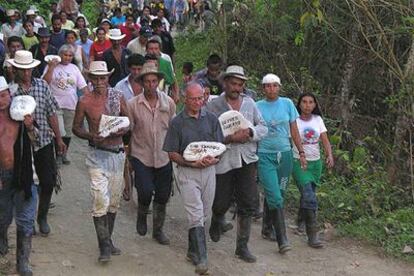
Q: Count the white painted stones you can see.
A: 5